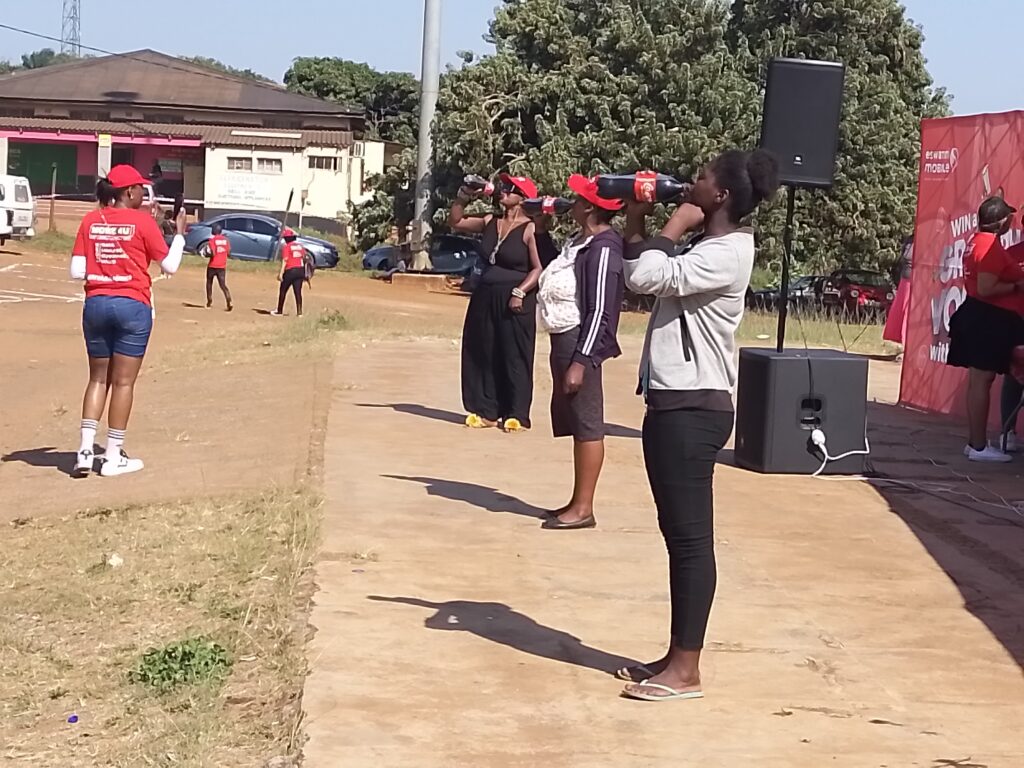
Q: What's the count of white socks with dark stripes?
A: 2